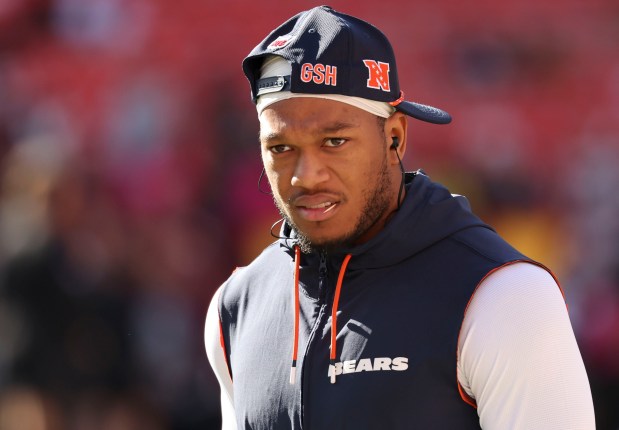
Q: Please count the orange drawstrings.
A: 2